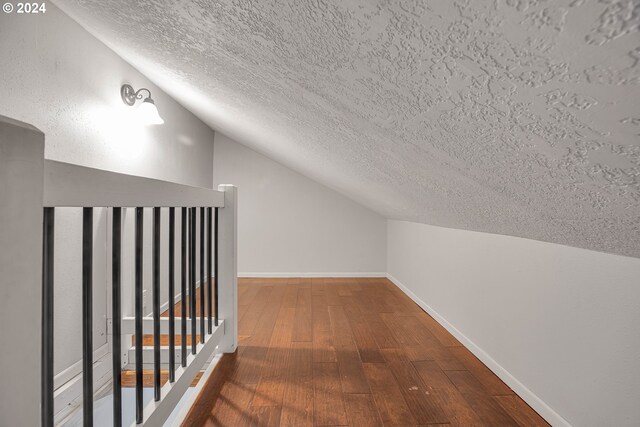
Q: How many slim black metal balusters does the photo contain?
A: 11